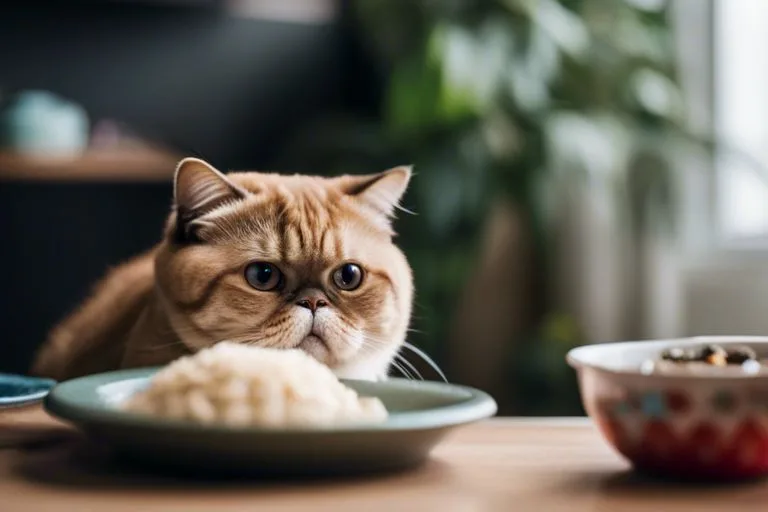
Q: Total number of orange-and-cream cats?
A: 1